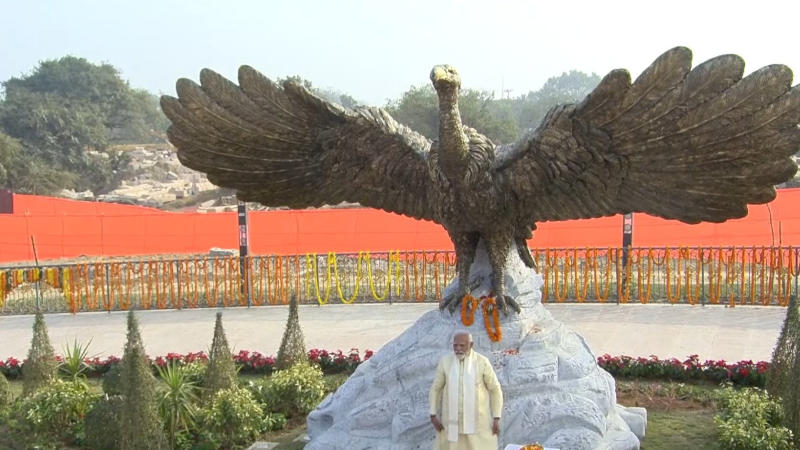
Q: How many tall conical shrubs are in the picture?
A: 5